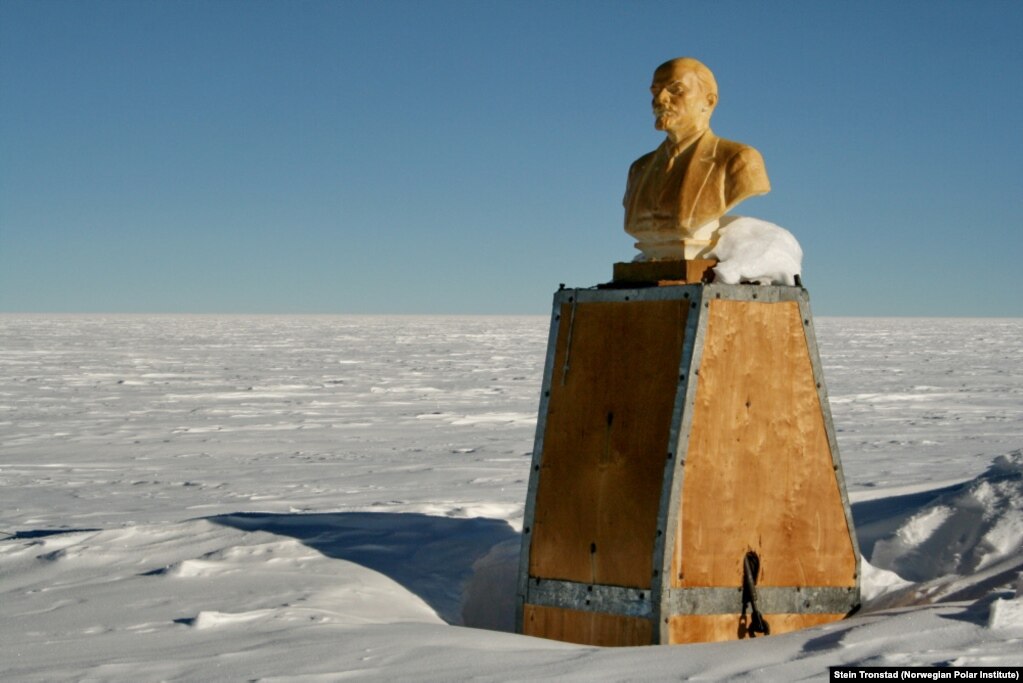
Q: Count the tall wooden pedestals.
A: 1